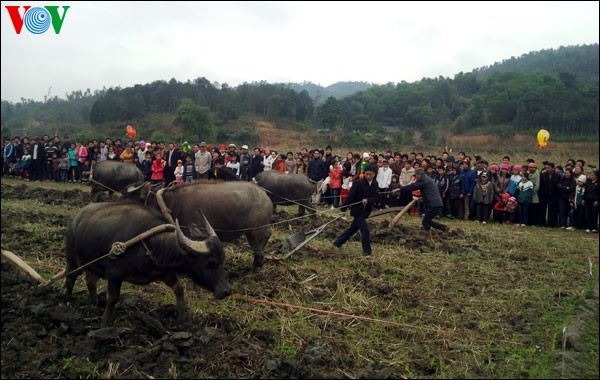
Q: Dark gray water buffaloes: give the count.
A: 4